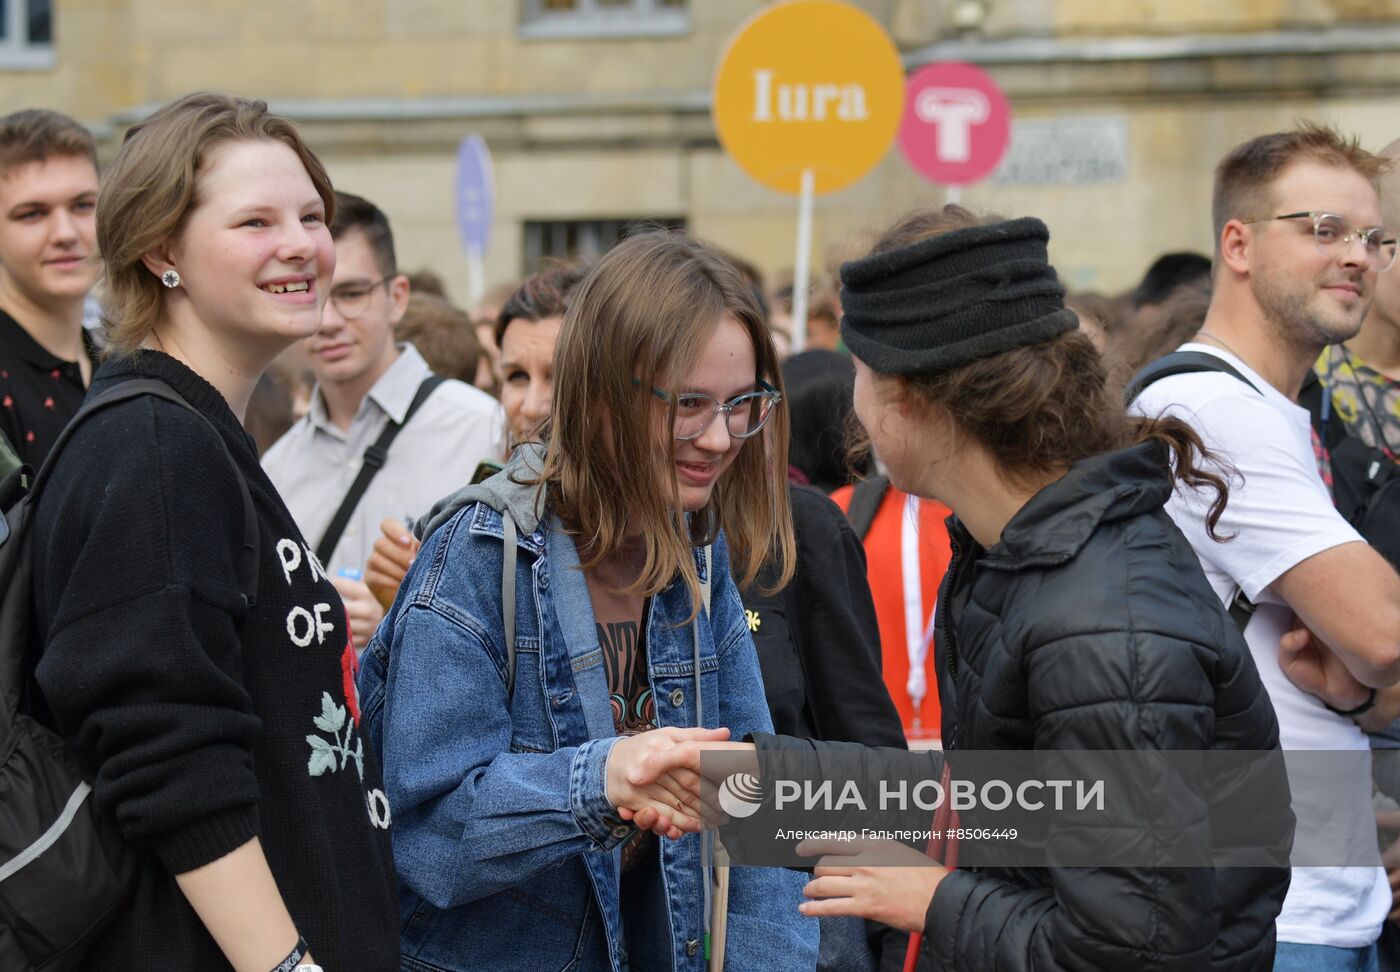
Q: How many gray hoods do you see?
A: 1